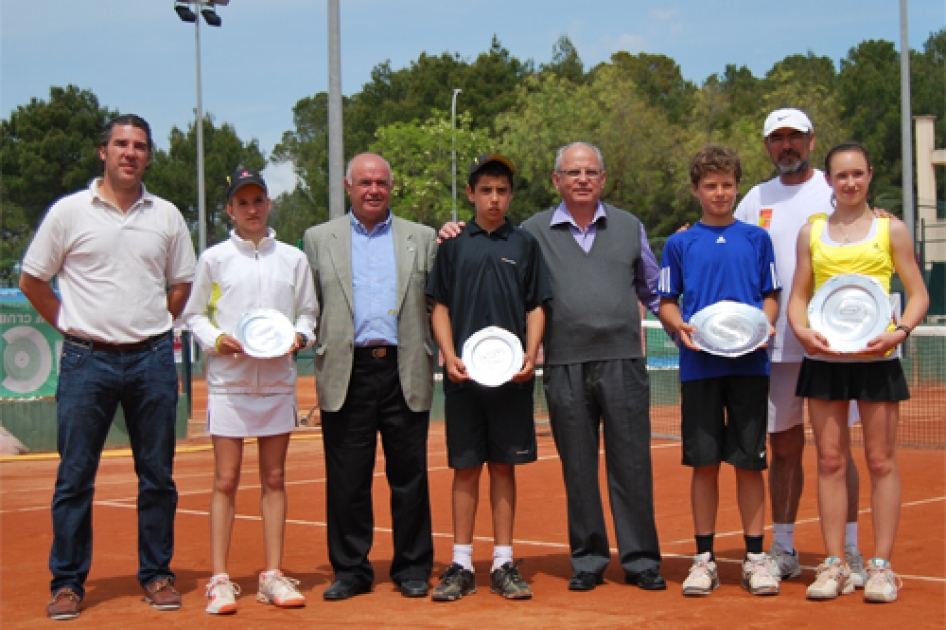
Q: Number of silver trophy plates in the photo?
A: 4